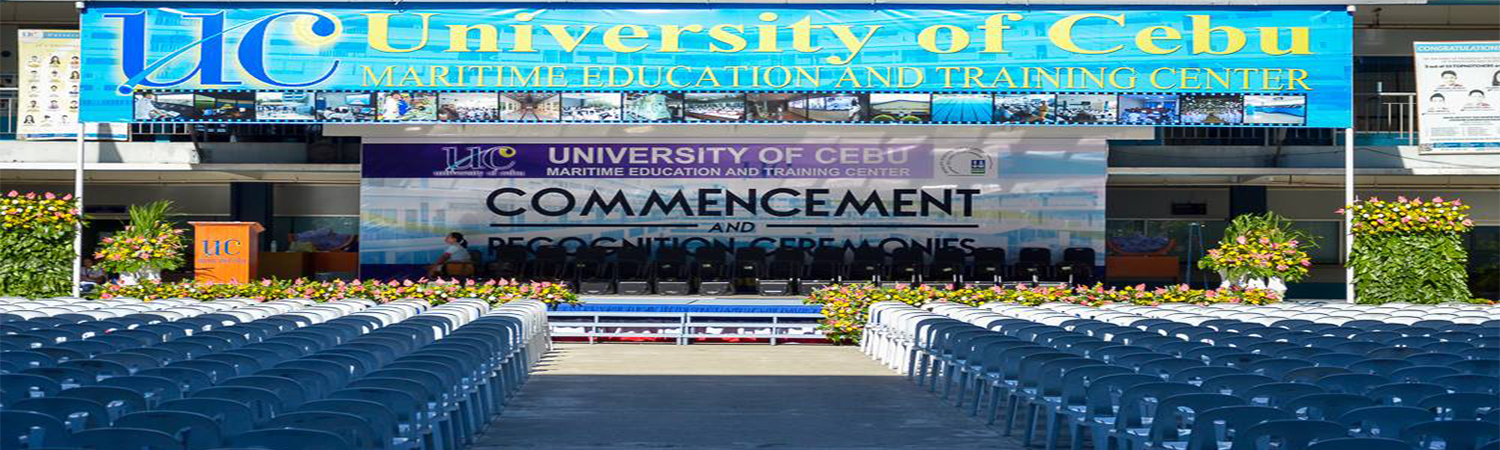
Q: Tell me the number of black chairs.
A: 15